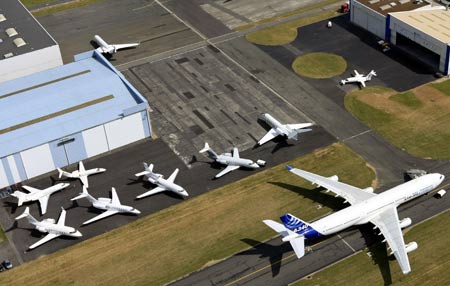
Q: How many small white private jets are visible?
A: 9